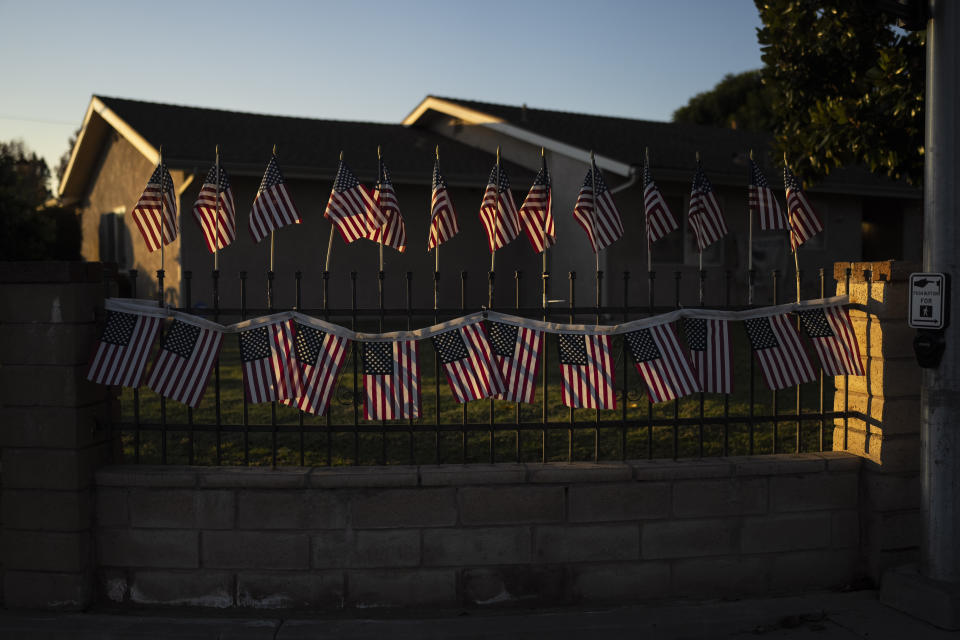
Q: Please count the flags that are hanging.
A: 12